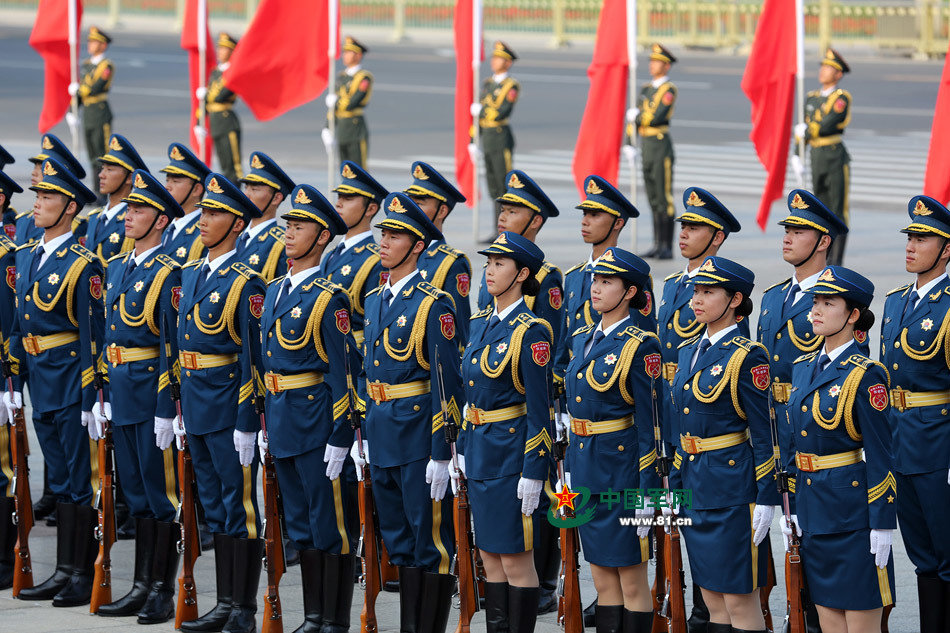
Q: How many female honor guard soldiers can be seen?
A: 4